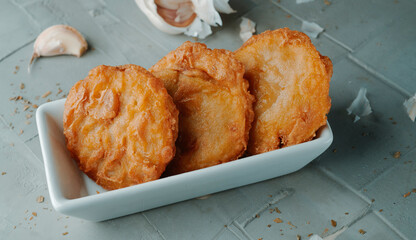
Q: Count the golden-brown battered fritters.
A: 3